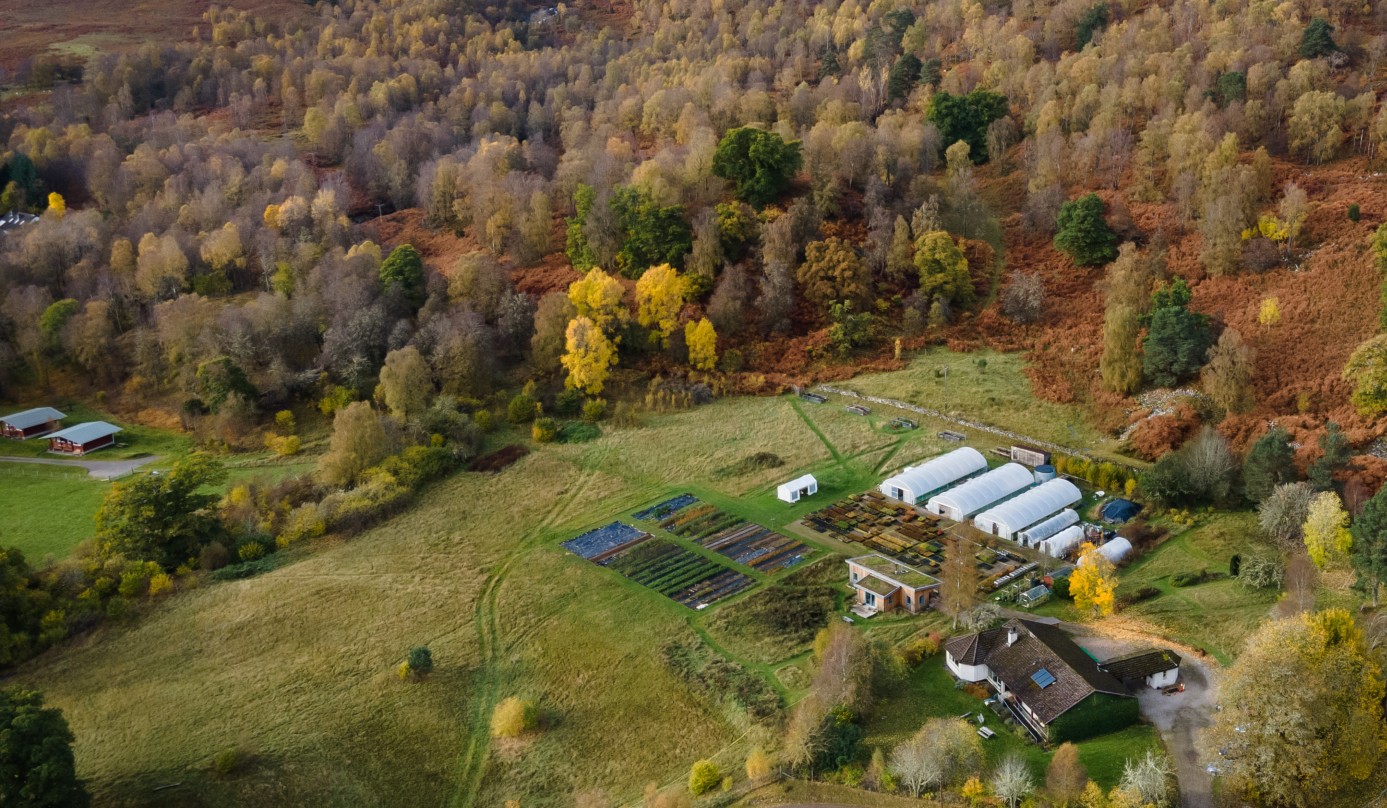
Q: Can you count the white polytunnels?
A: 6